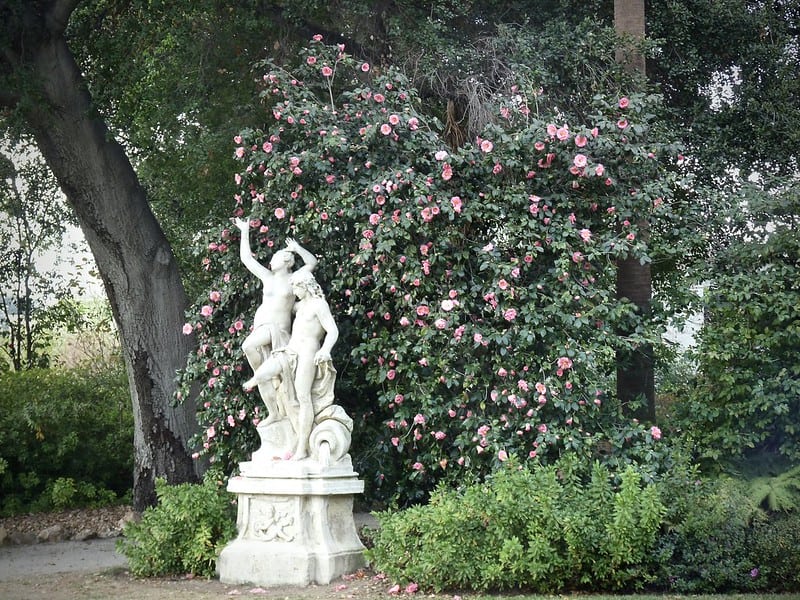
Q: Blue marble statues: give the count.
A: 0